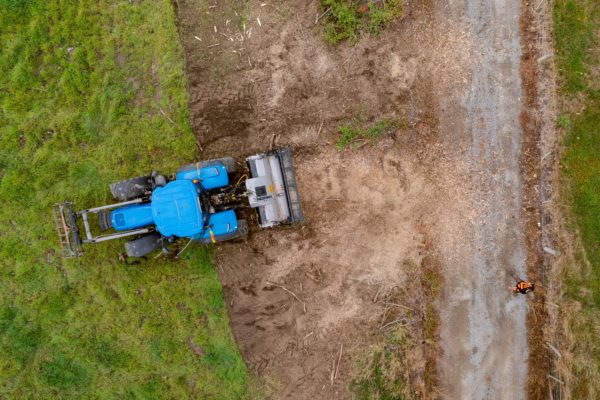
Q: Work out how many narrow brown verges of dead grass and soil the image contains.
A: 1